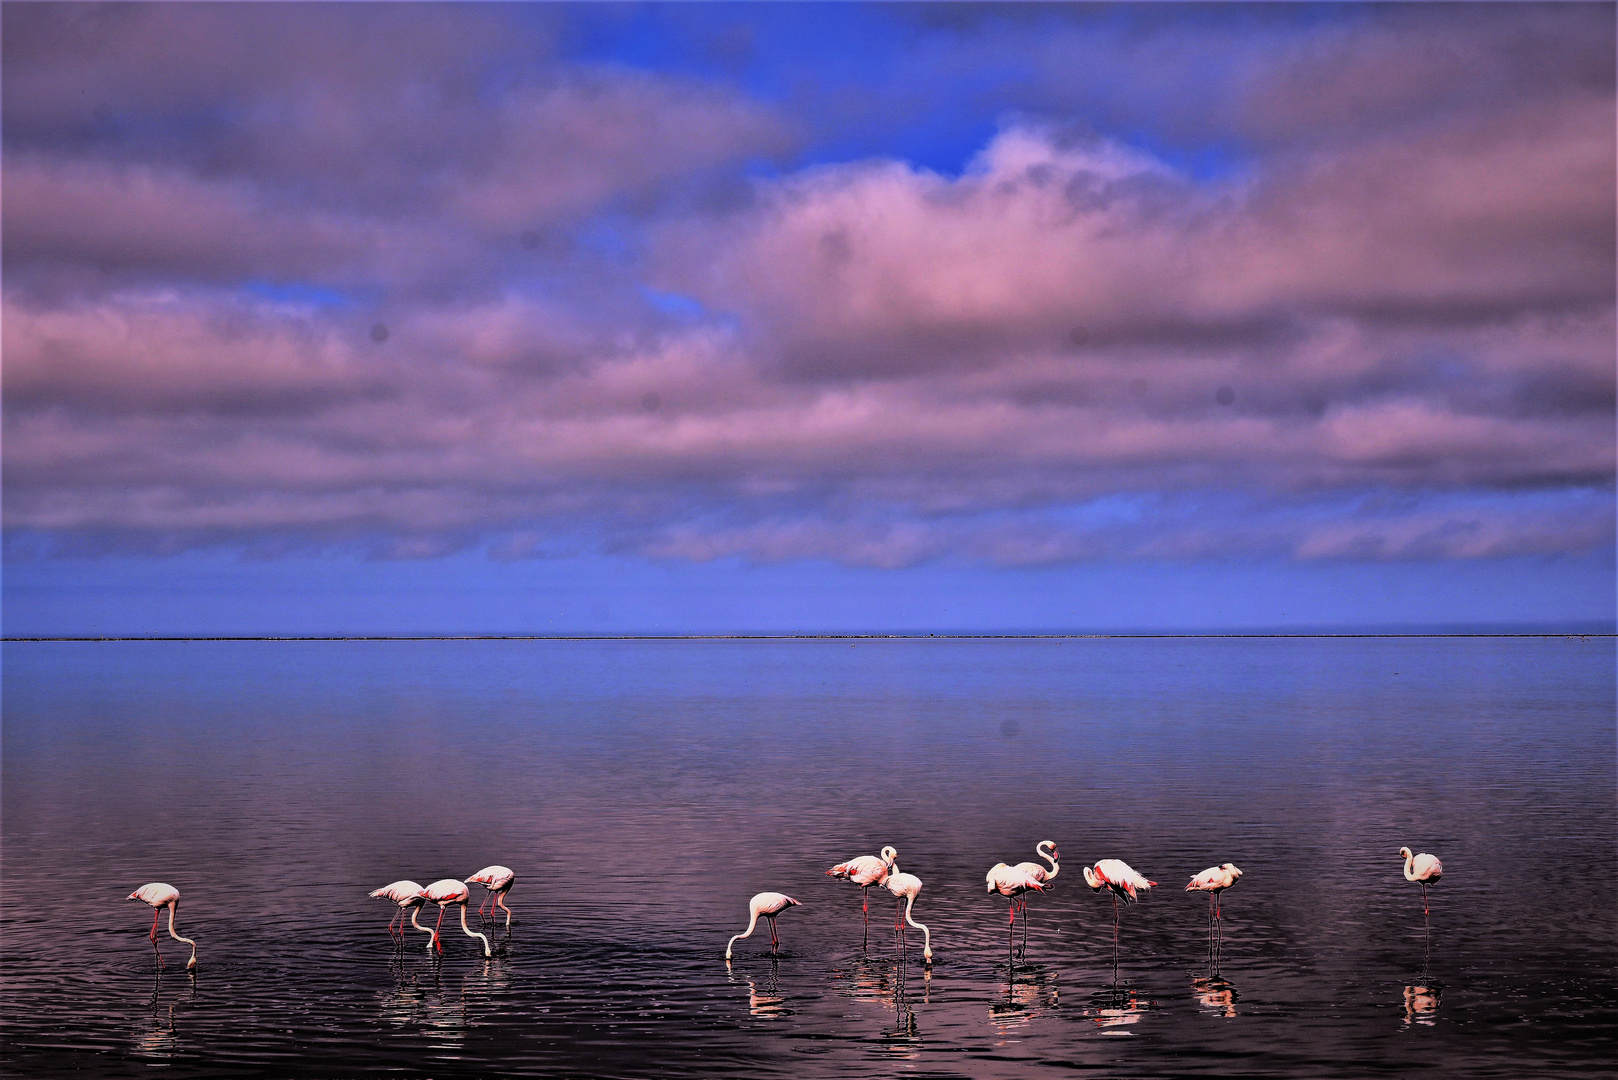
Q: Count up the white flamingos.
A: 12